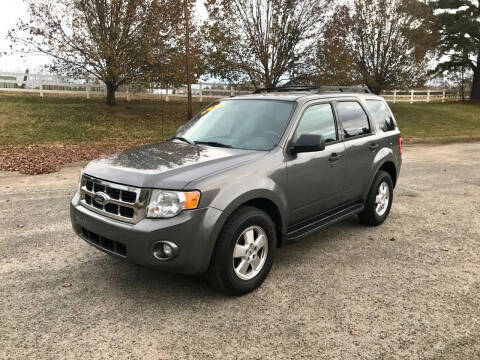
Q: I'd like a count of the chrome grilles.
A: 1